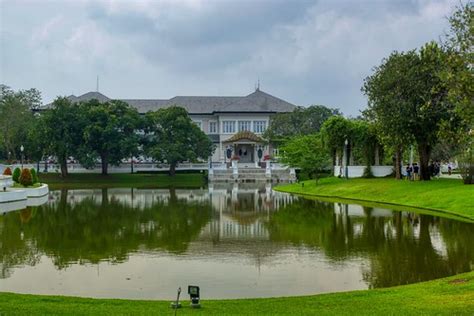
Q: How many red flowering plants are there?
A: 2